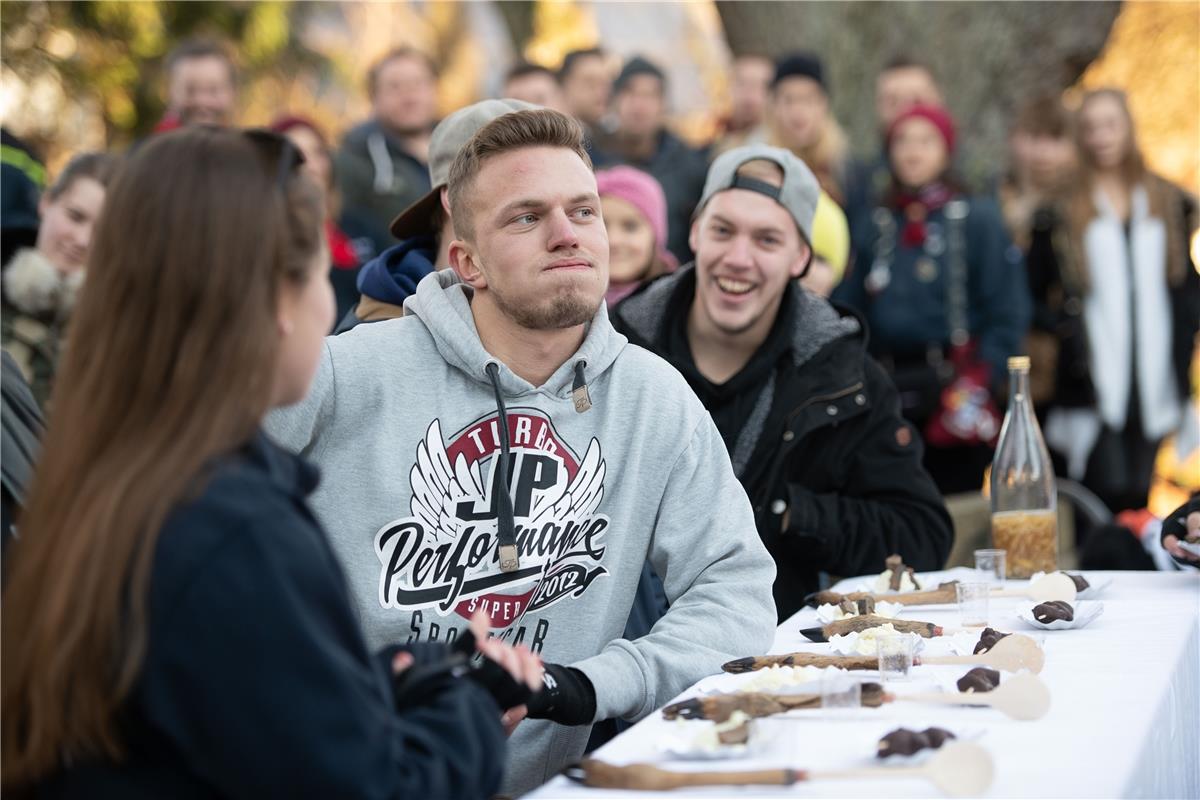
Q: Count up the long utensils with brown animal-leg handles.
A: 5